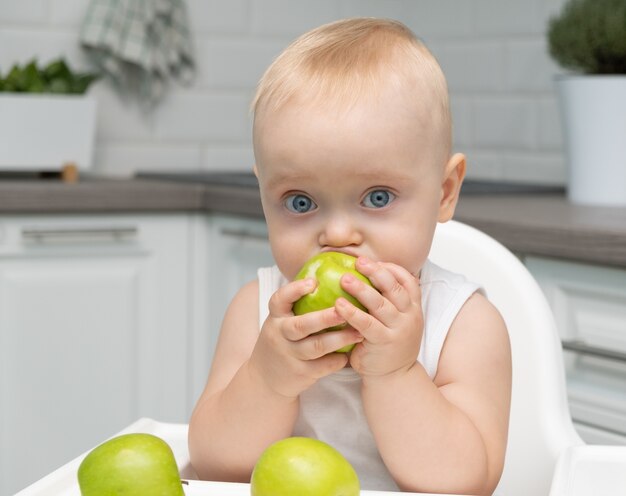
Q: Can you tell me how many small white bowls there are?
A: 0